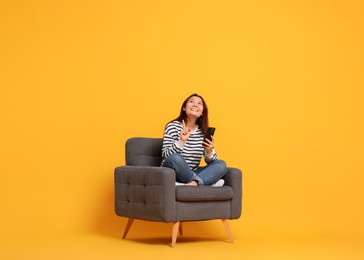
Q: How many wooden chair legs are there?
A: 4